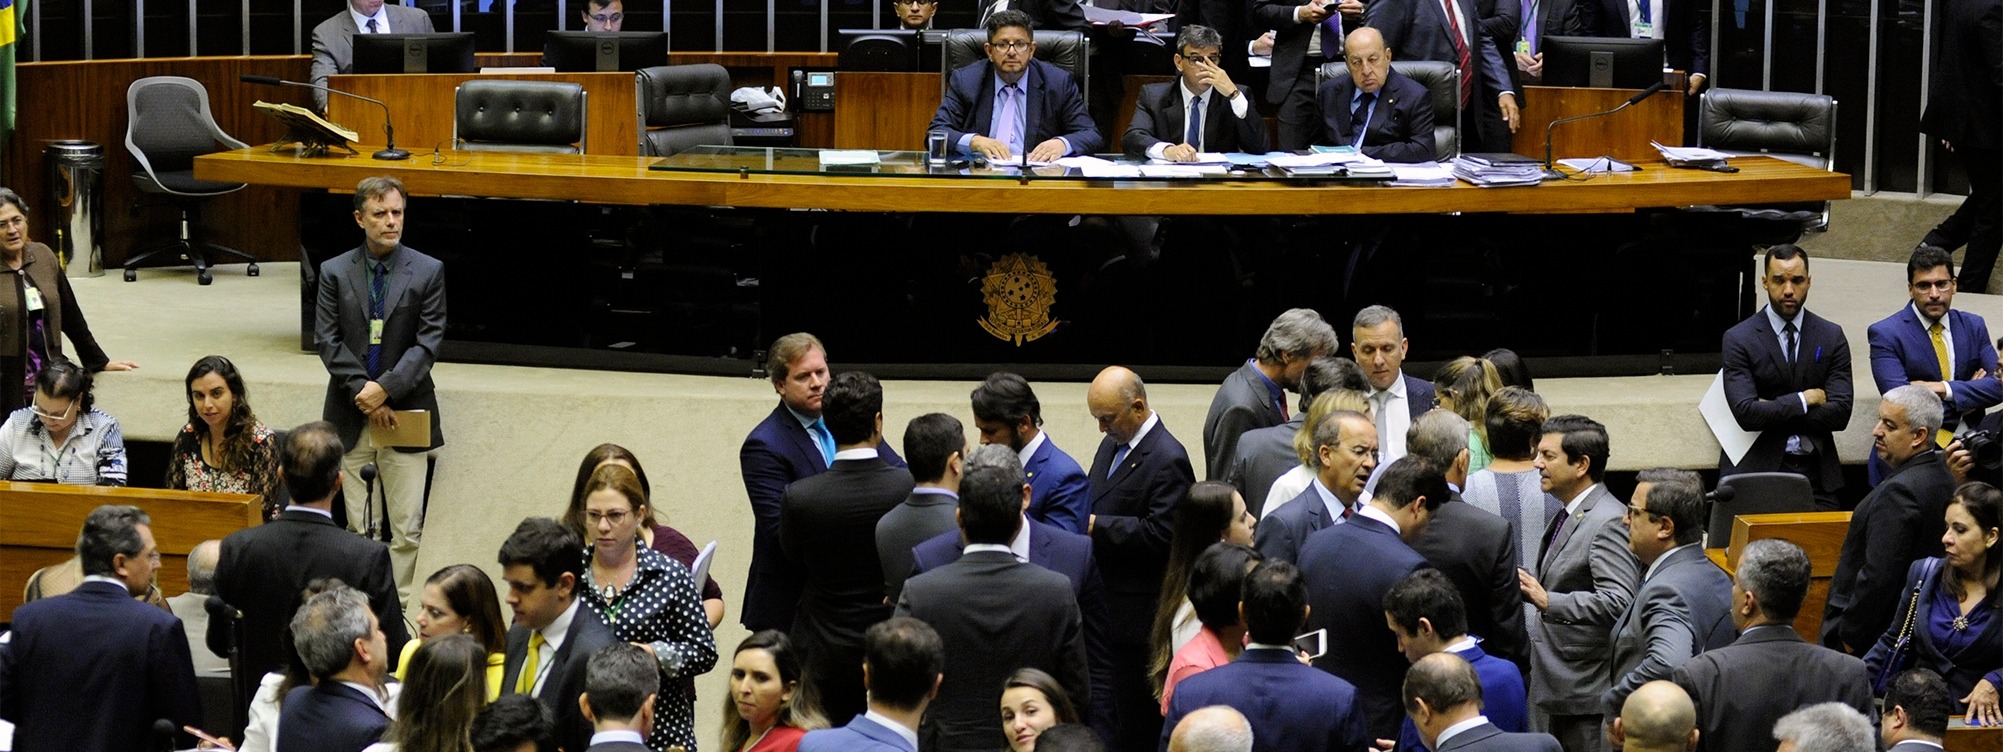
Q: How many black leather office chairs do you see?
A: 5